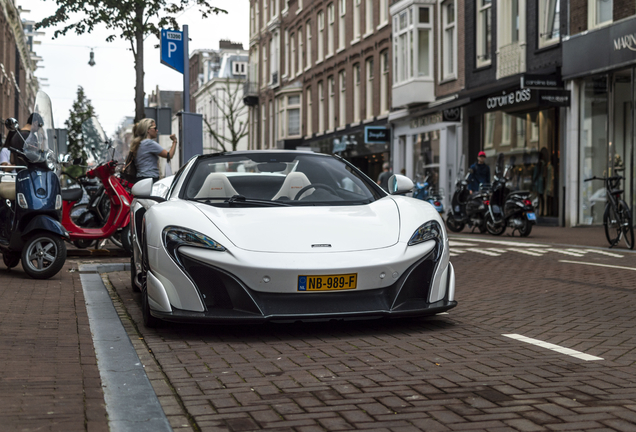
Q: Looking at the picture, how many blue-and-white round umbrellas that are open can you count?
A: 0